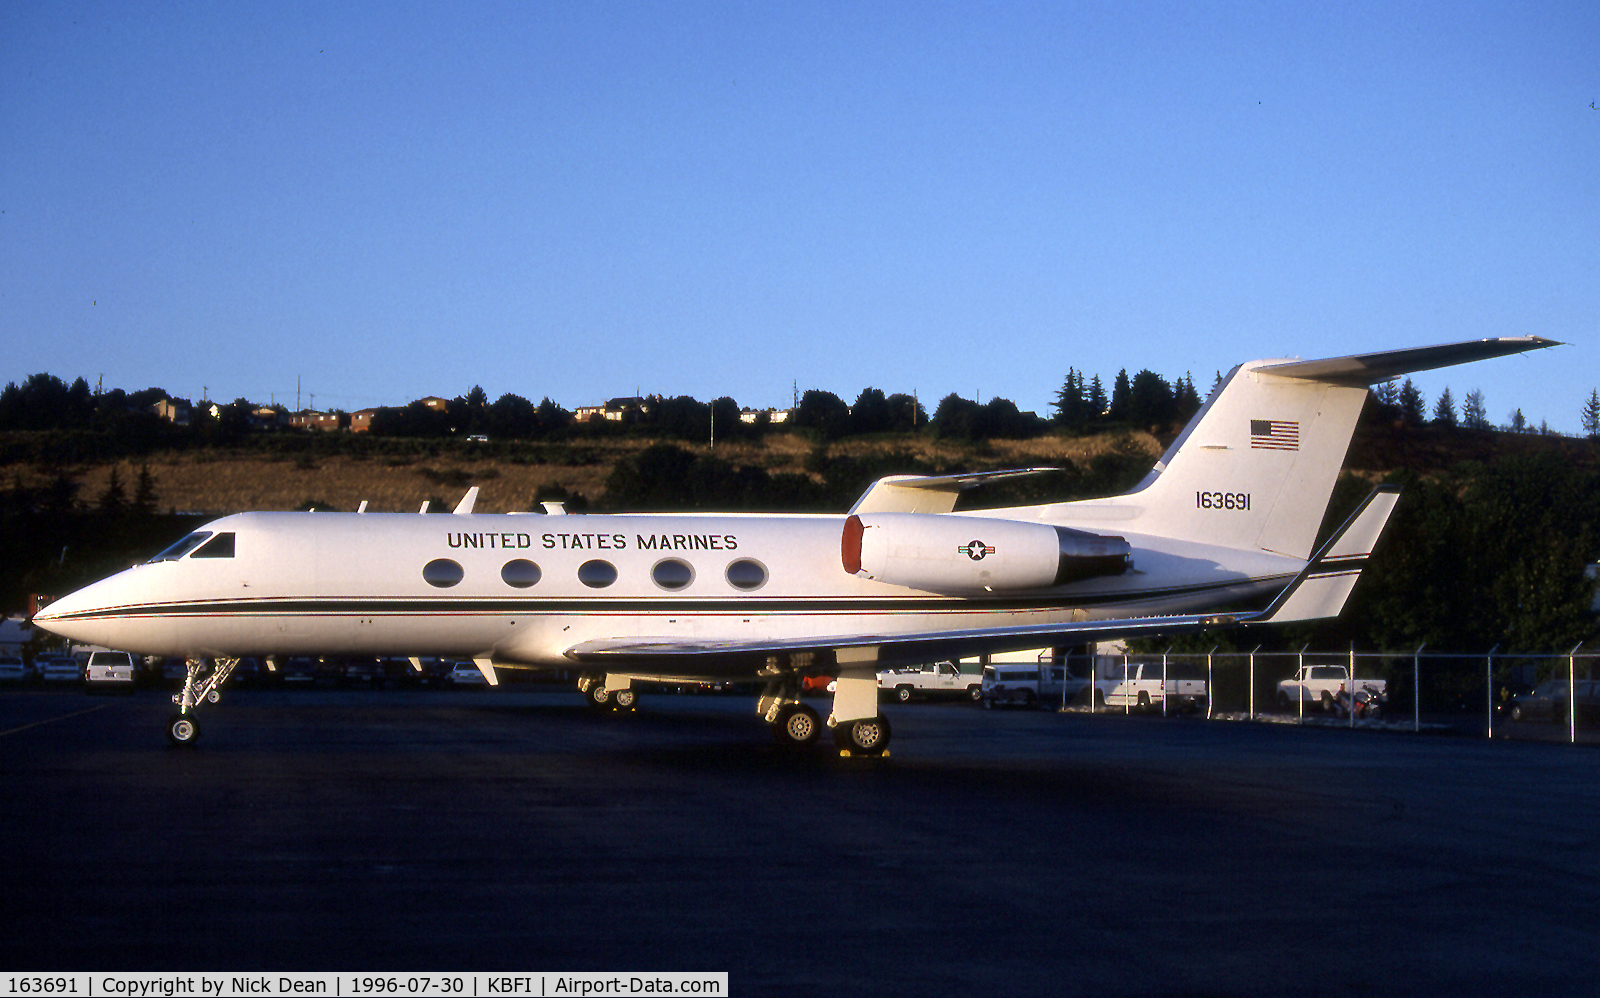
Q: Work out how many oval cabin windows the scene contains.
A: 5